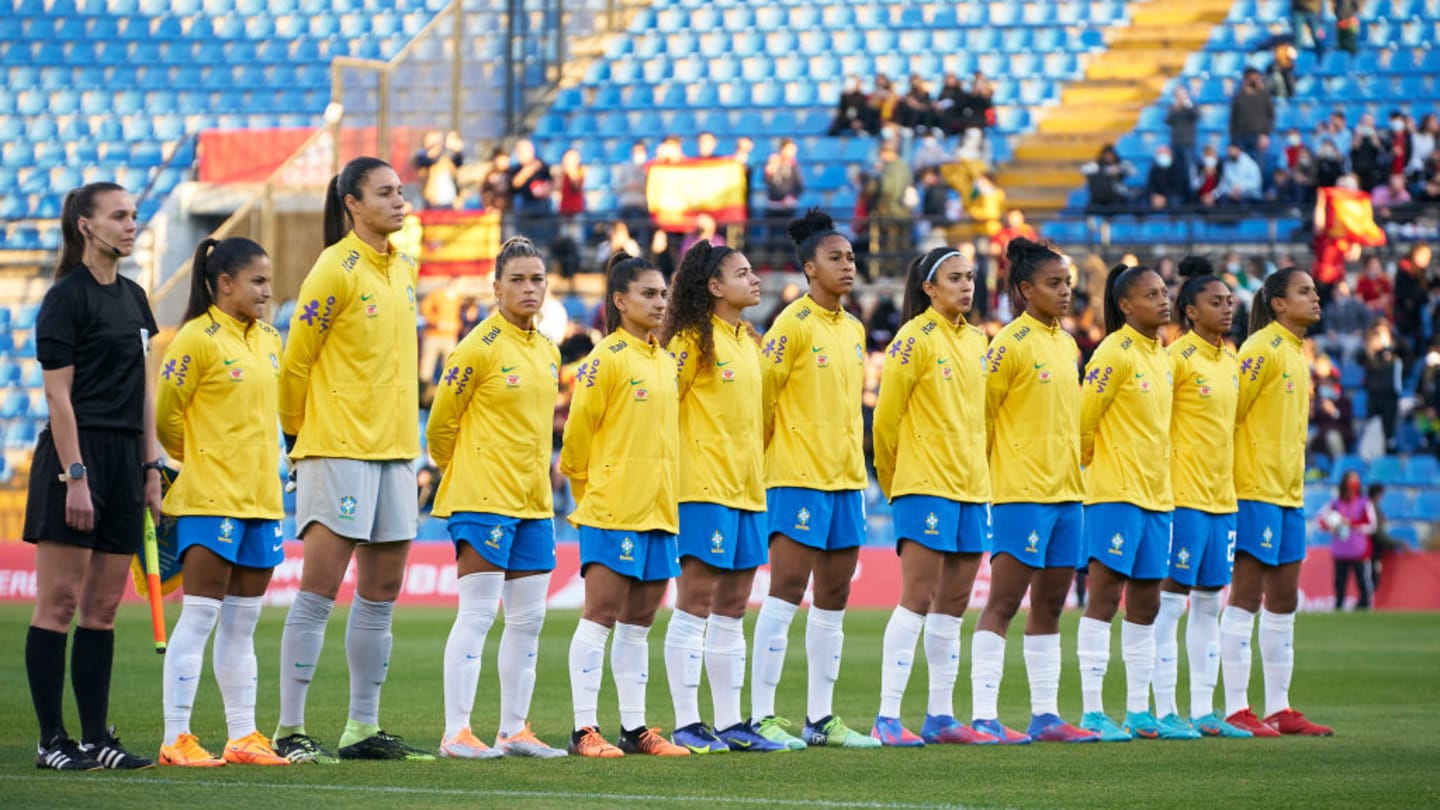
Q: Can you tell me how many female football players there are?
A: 11